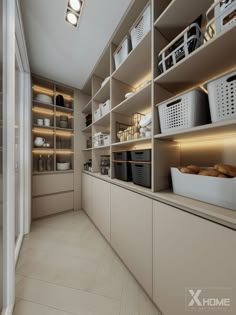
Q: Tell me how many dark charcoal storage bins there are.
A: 4